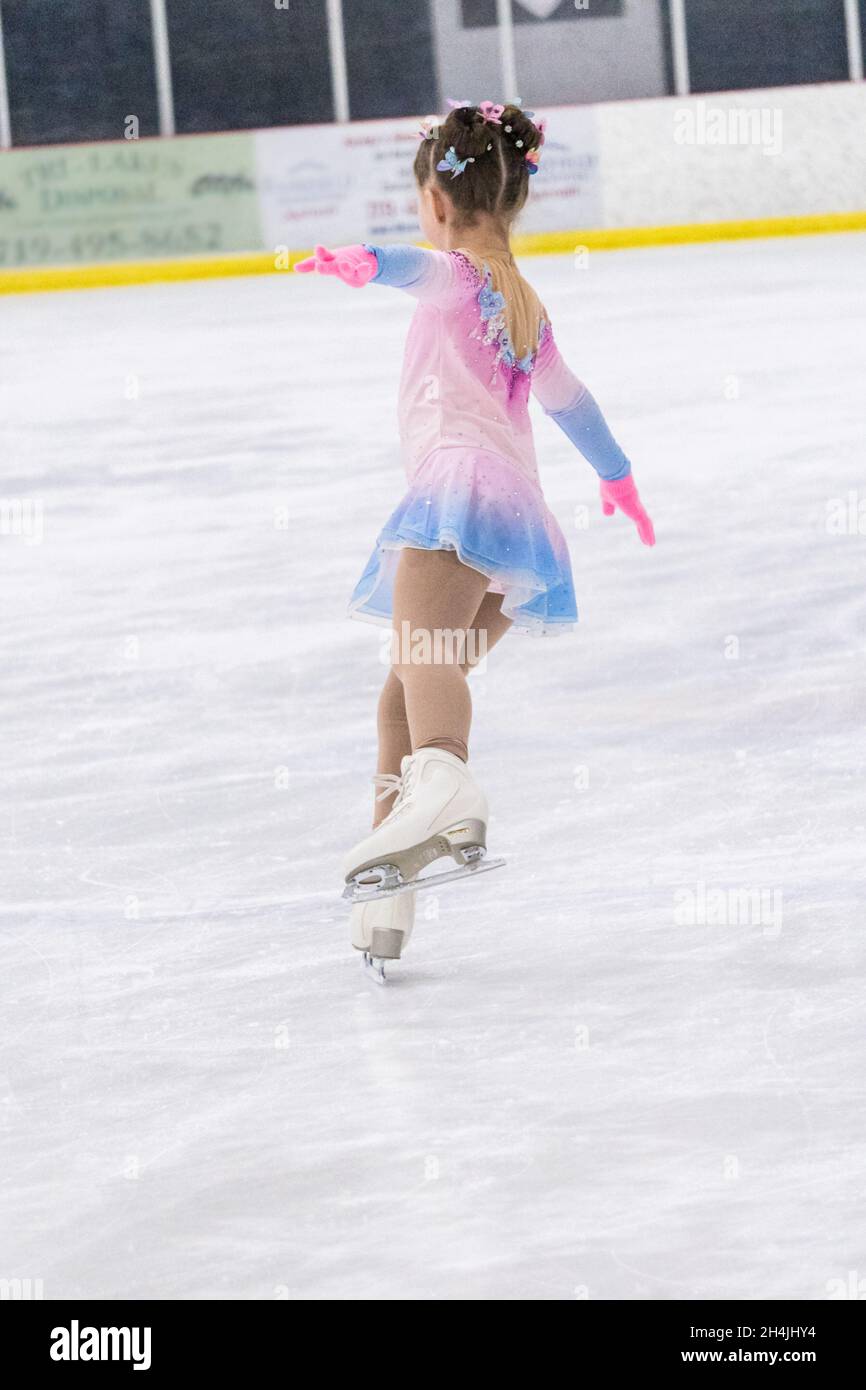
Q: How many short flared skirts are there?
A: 1